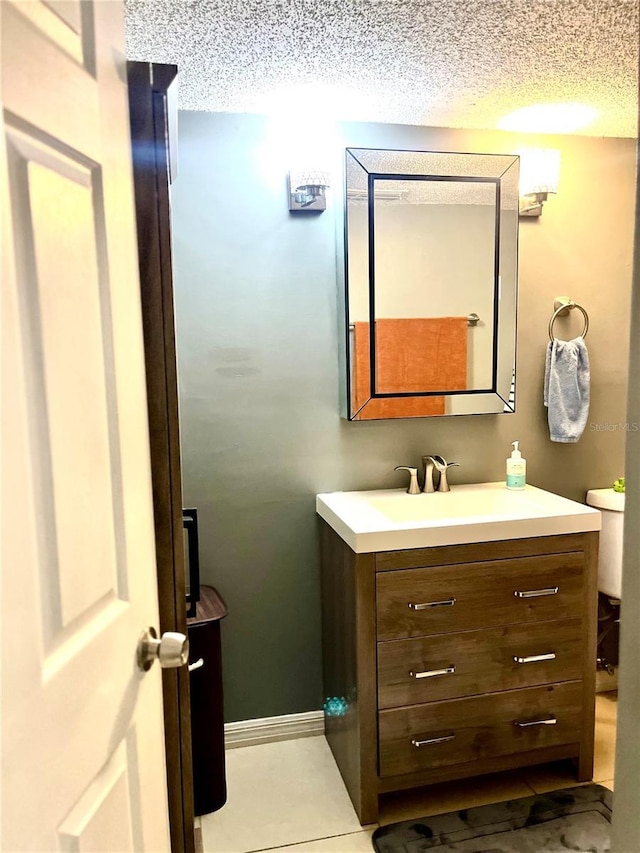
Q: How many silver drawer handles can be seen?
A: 6